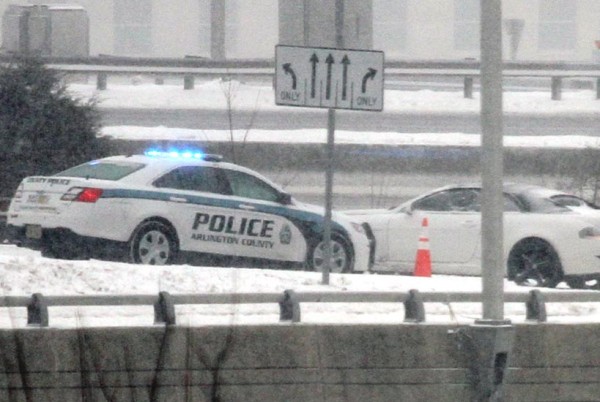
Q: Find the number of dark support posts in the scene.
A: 5